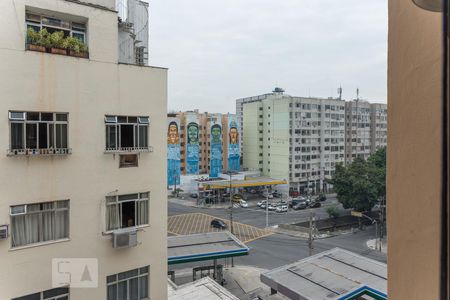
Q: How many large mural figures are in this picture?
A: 4